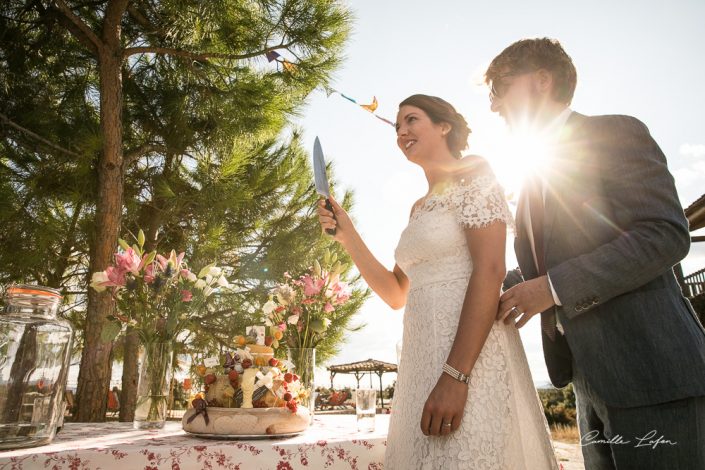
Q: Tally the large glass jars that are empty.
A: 1